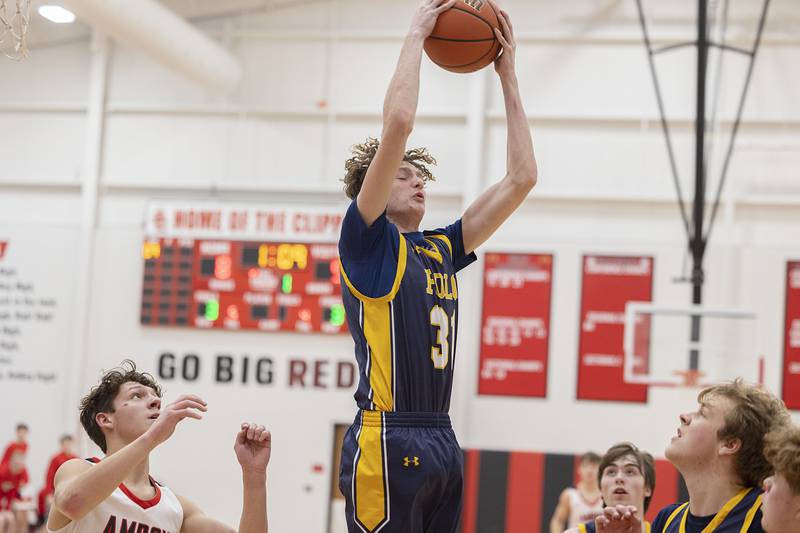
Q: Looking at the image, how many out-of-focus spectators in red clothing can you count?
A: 3